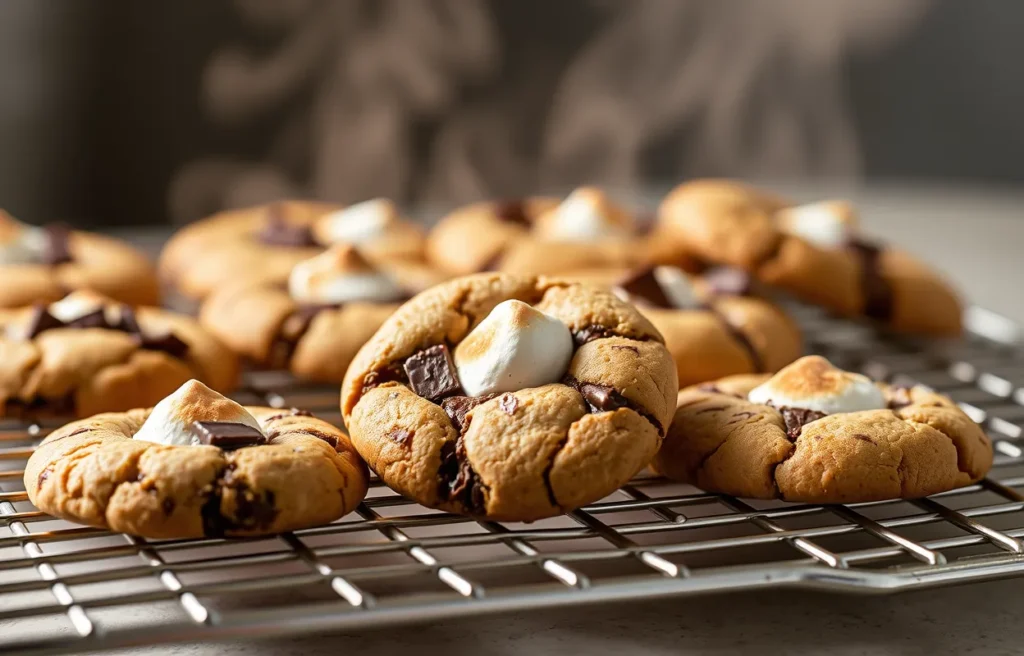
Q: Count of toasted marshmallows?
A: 10